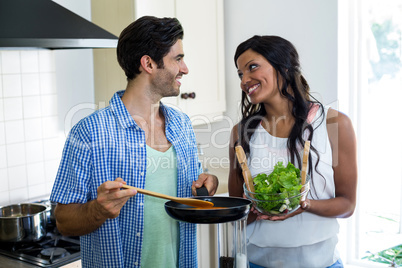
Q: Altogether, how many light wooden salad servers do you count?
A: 2